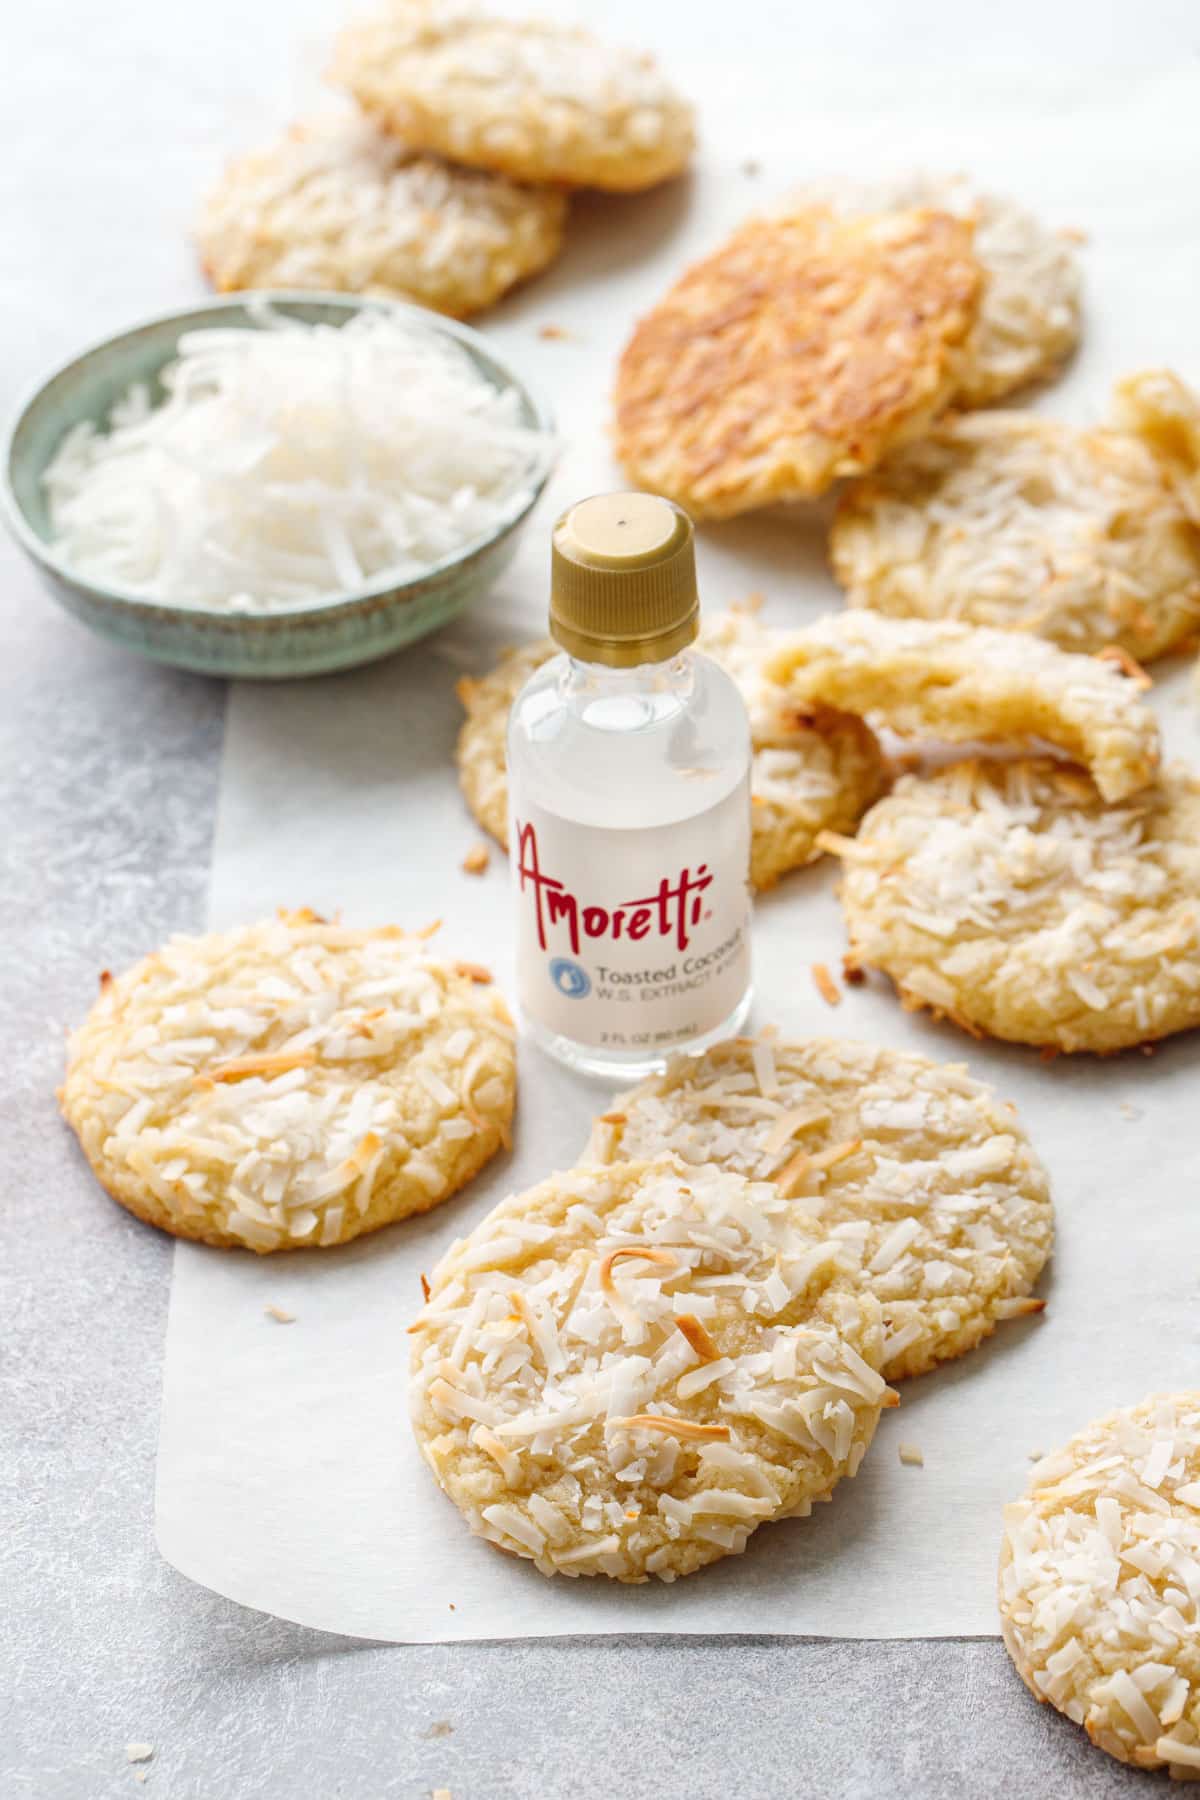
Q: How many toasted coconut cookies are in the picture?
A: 13